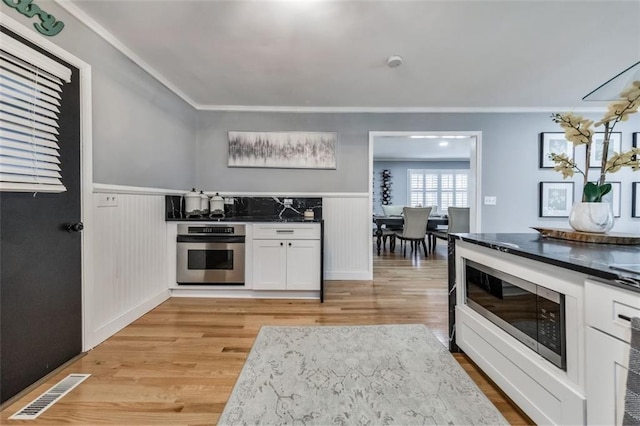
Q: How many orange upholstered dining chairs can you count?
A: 0